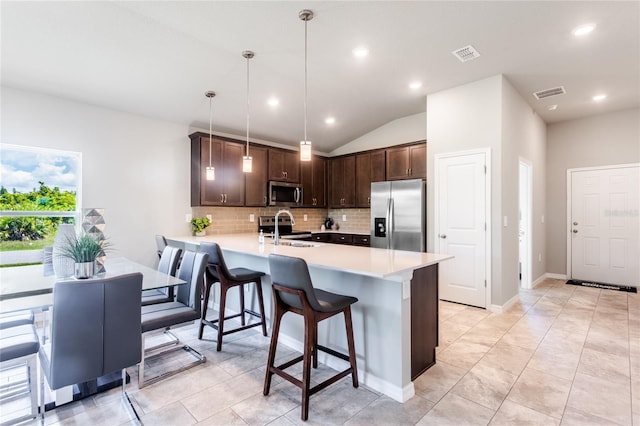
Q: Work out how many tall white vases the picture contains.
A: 1